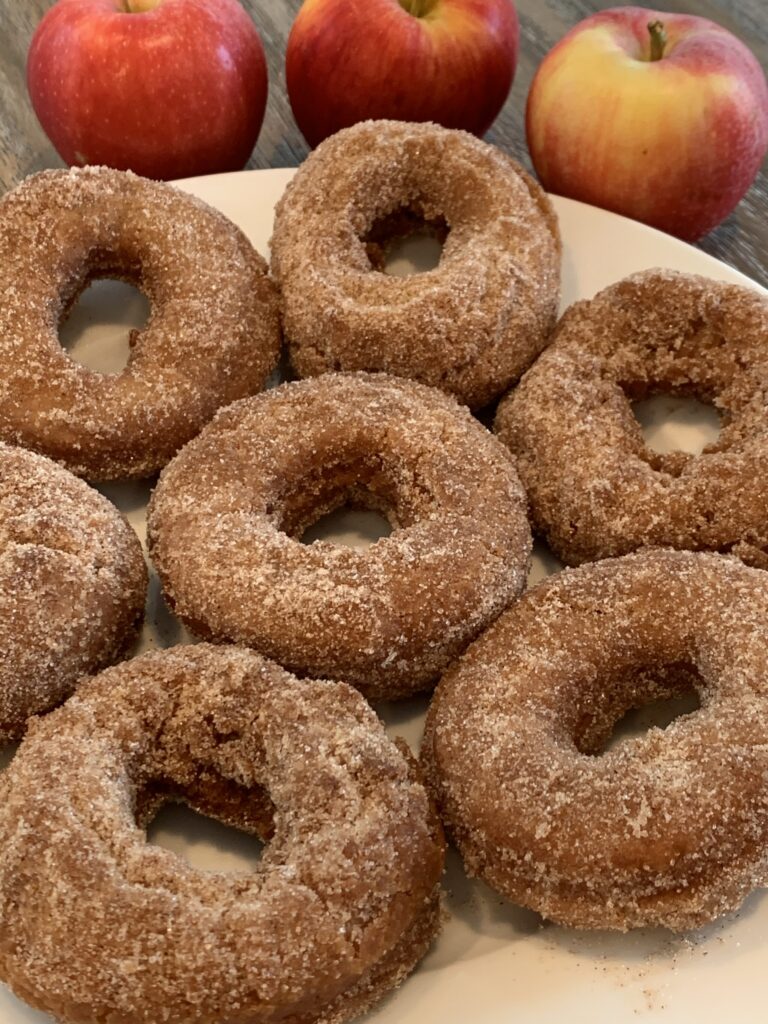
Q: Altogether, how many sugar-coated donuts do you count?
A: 7